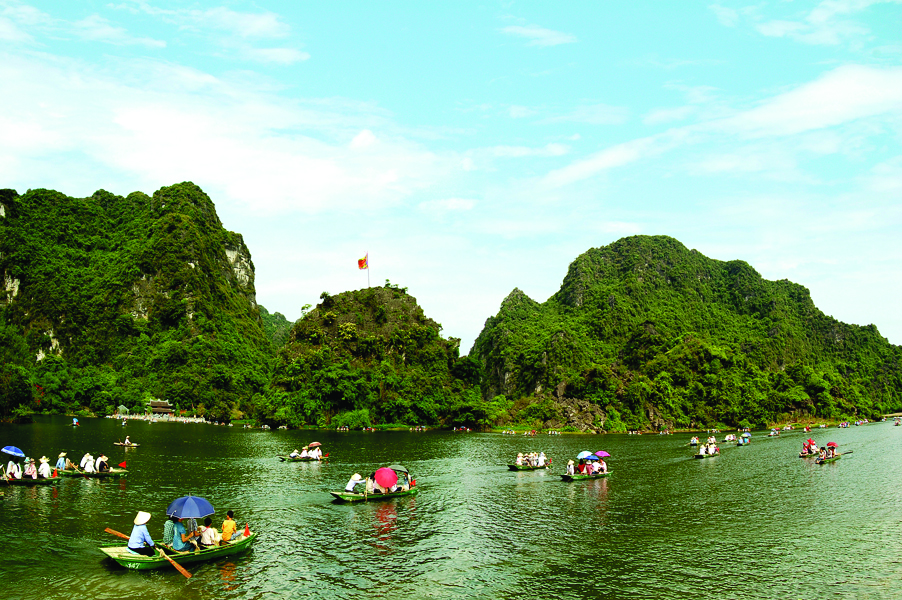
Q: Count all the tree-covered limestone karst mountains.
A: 3